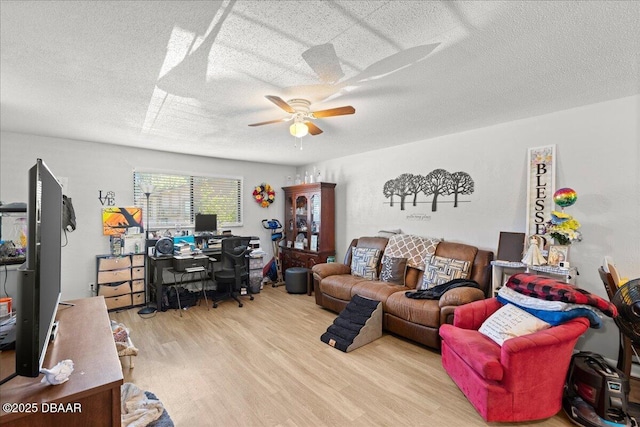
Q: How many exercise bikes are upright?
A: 1